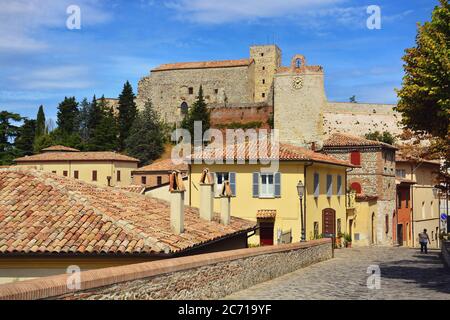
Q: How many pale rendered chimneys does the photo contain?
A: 3